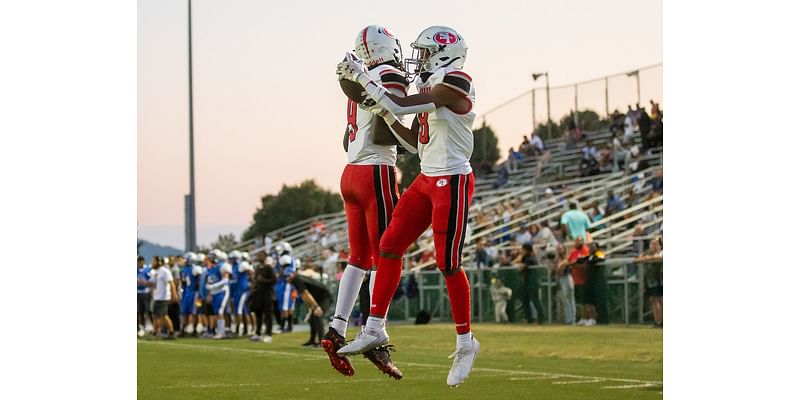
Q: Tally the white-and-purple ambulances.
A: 0